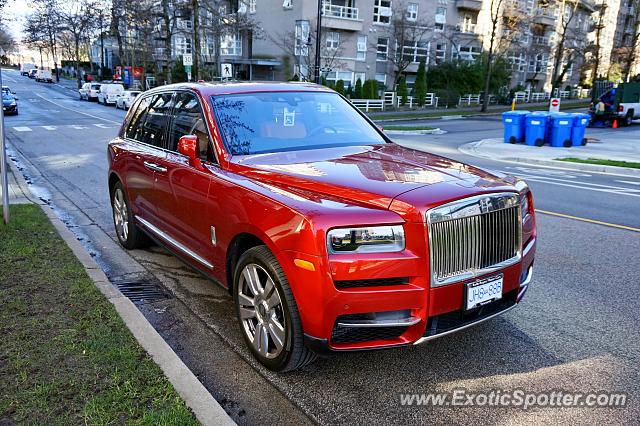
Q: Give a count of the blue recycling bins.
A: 4